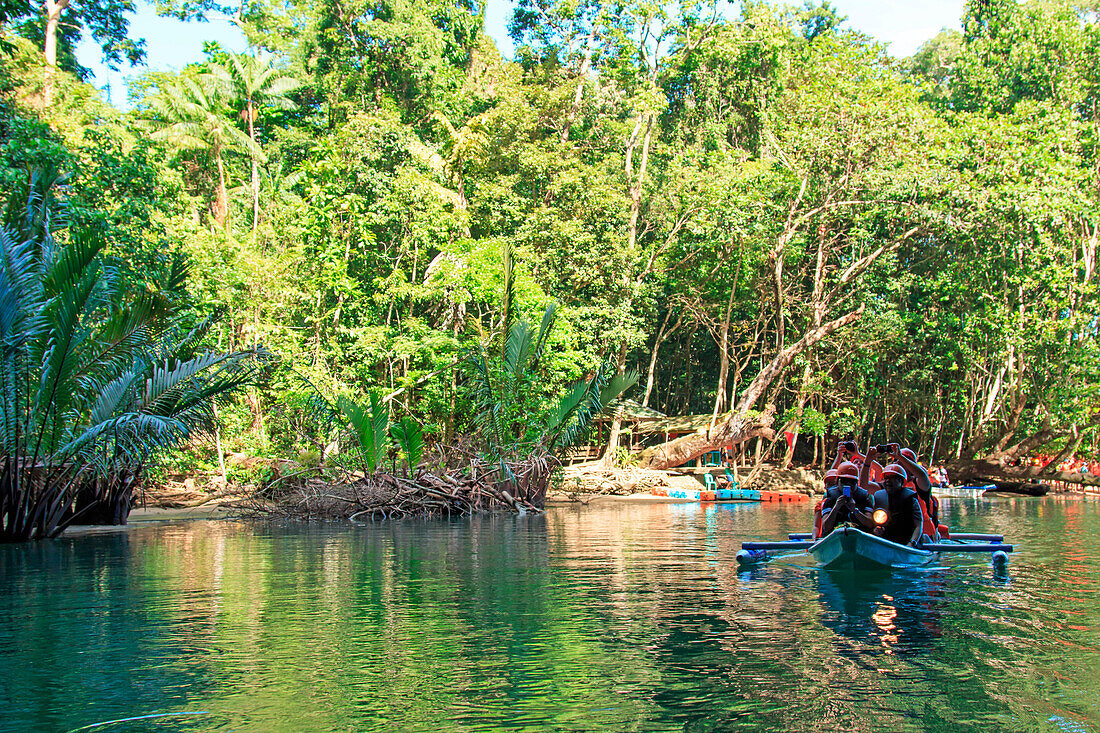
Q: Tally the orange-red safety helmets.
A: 5